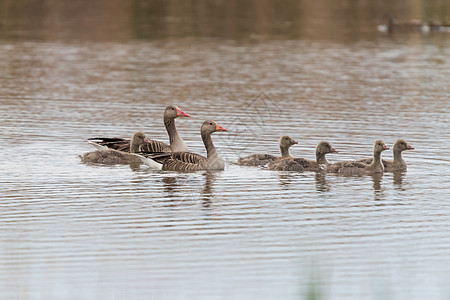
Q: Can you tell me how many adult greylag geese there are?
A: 2